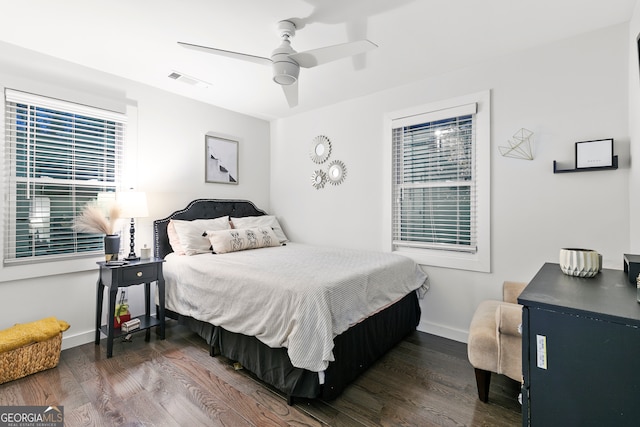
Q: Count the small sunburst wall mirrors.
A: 3